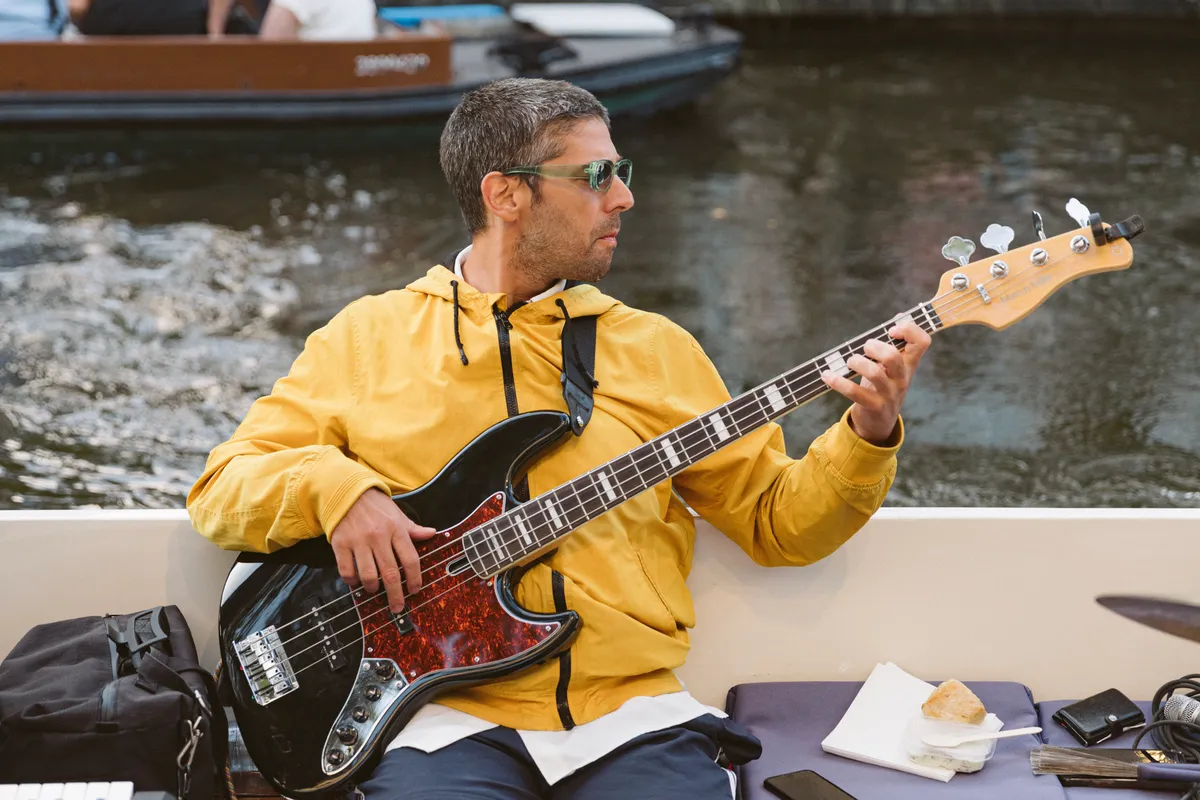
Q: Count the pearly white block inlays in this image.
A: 9